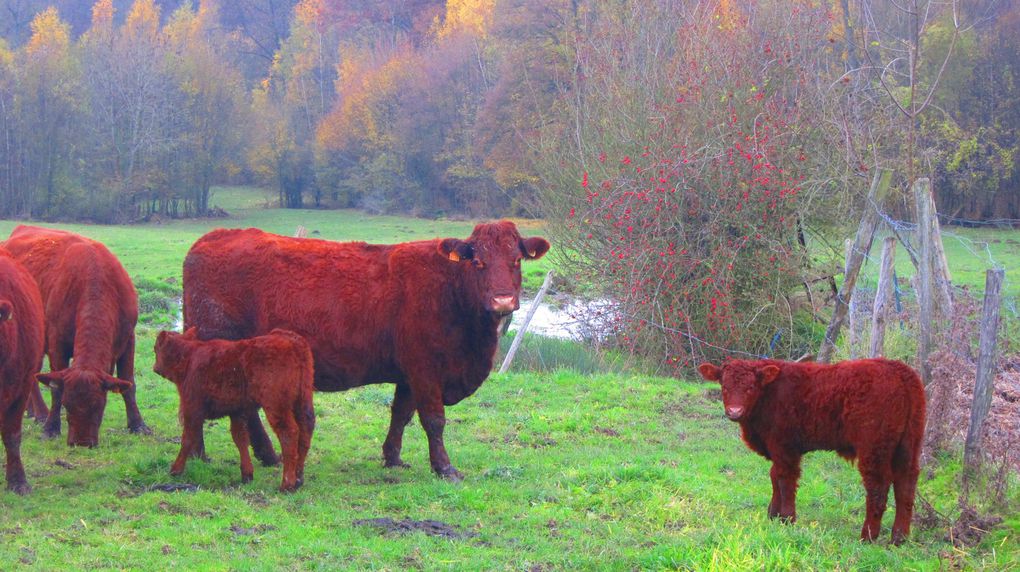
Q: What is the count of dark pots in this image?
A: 0